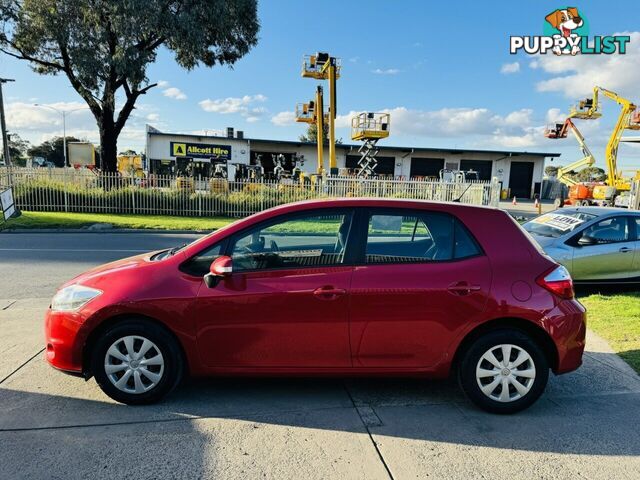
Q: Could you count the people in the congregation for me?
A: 0